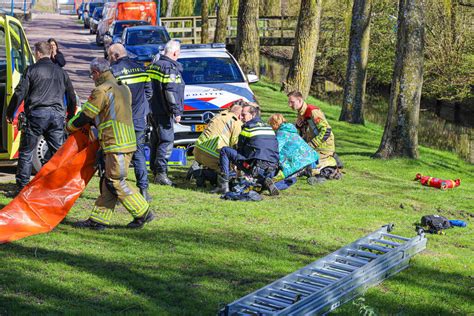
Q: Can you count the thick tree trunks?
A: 4